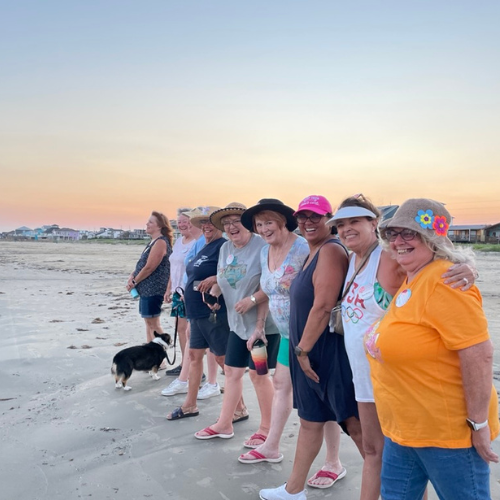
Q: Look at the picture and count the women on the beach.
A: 9